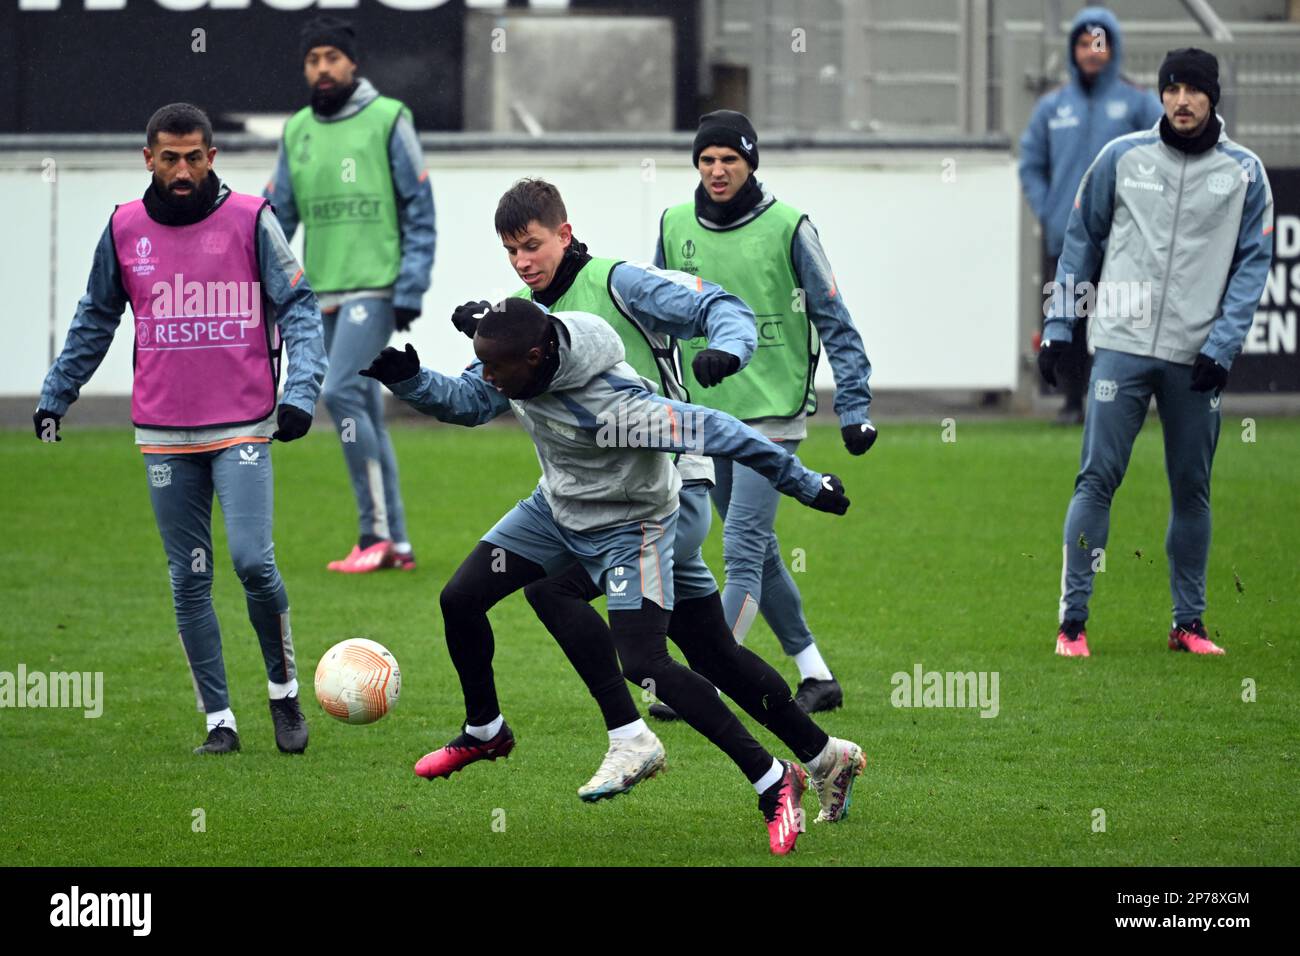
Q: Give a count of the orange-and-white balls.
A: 1